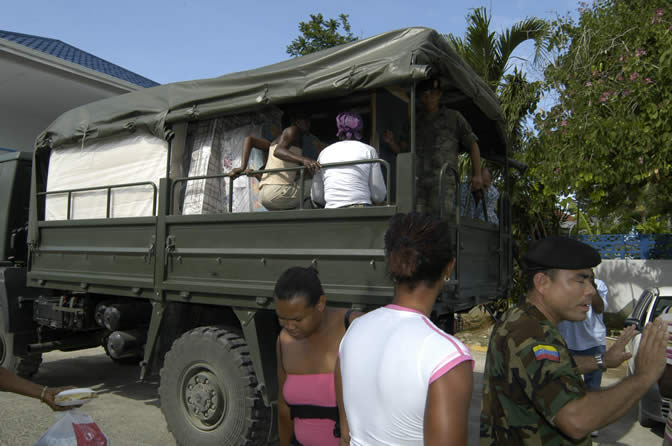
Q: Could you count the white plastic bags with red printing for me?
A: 1